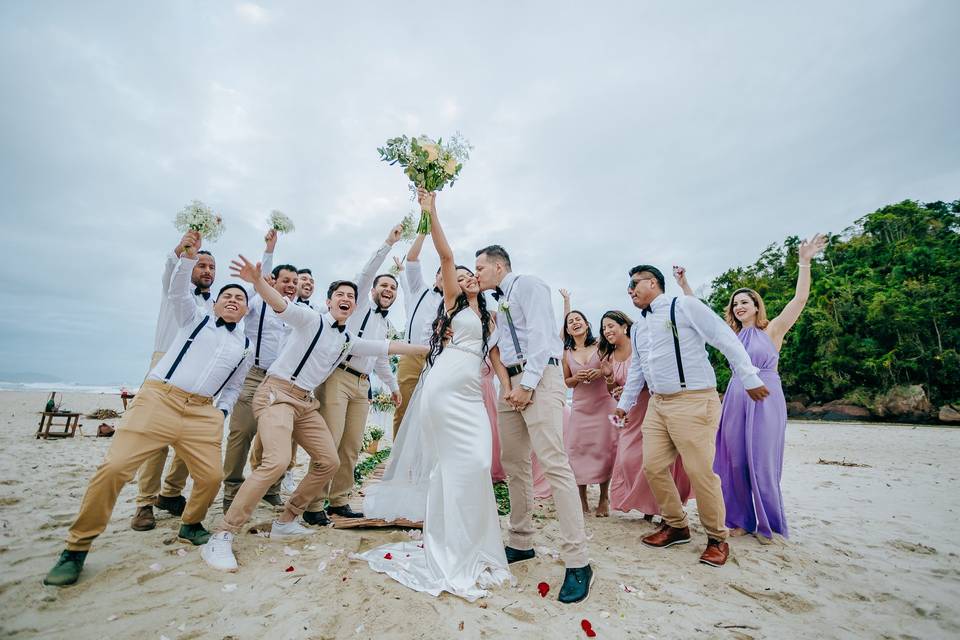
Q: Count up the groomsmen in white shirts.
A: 8